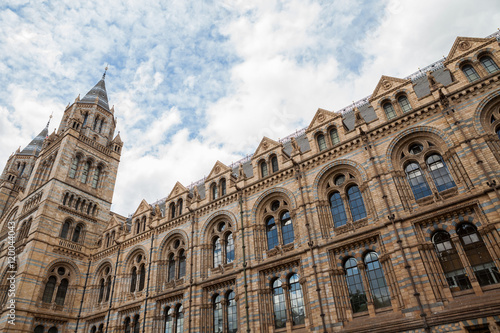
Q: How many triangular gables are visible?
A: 8